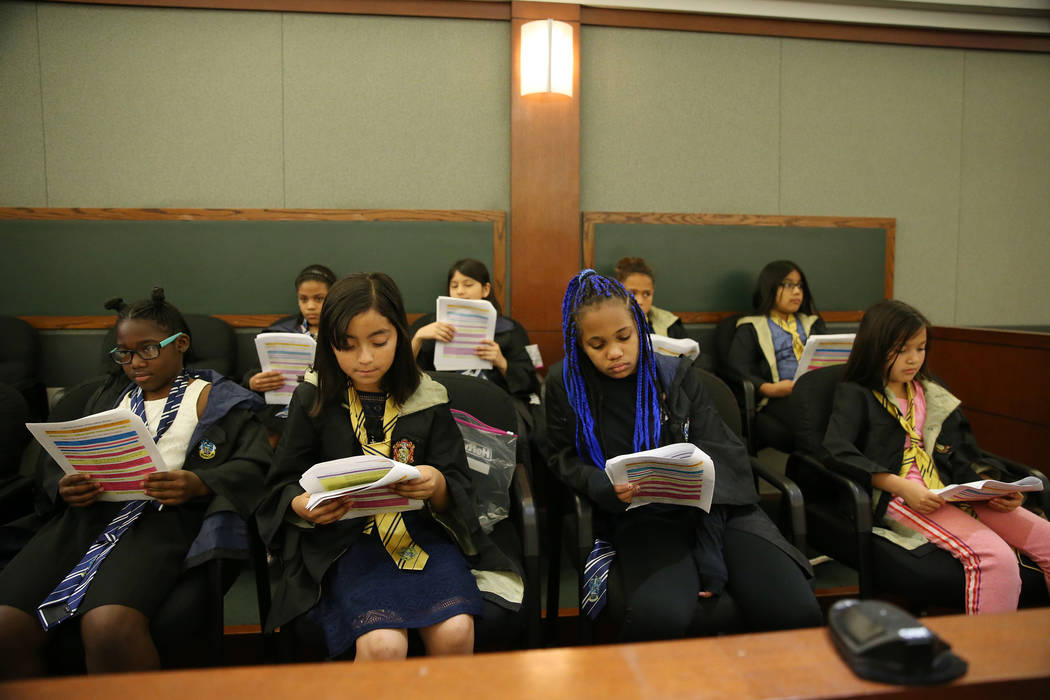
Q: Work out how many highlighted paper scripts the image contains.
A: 8